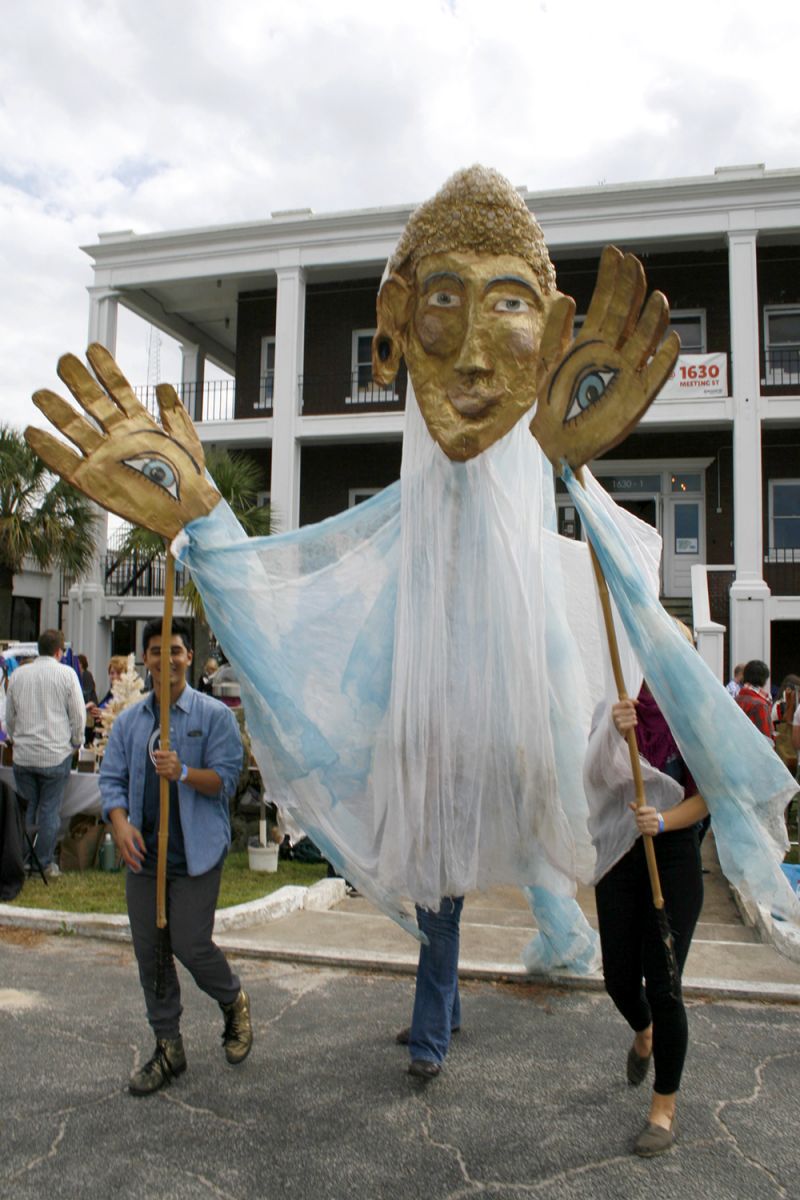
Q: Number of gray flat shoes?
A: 2